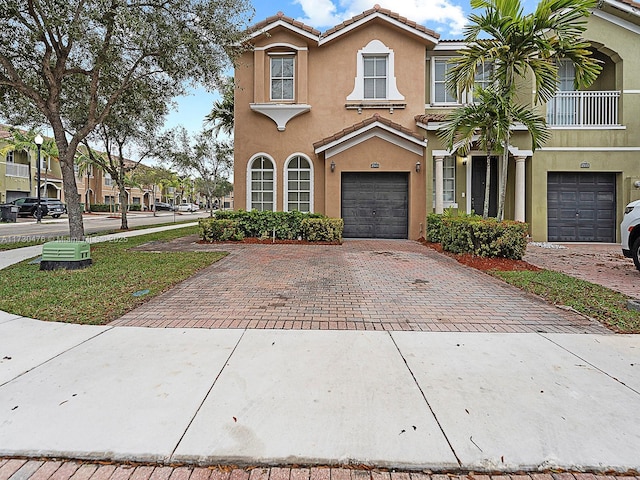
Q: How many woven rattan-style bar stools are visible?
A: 0